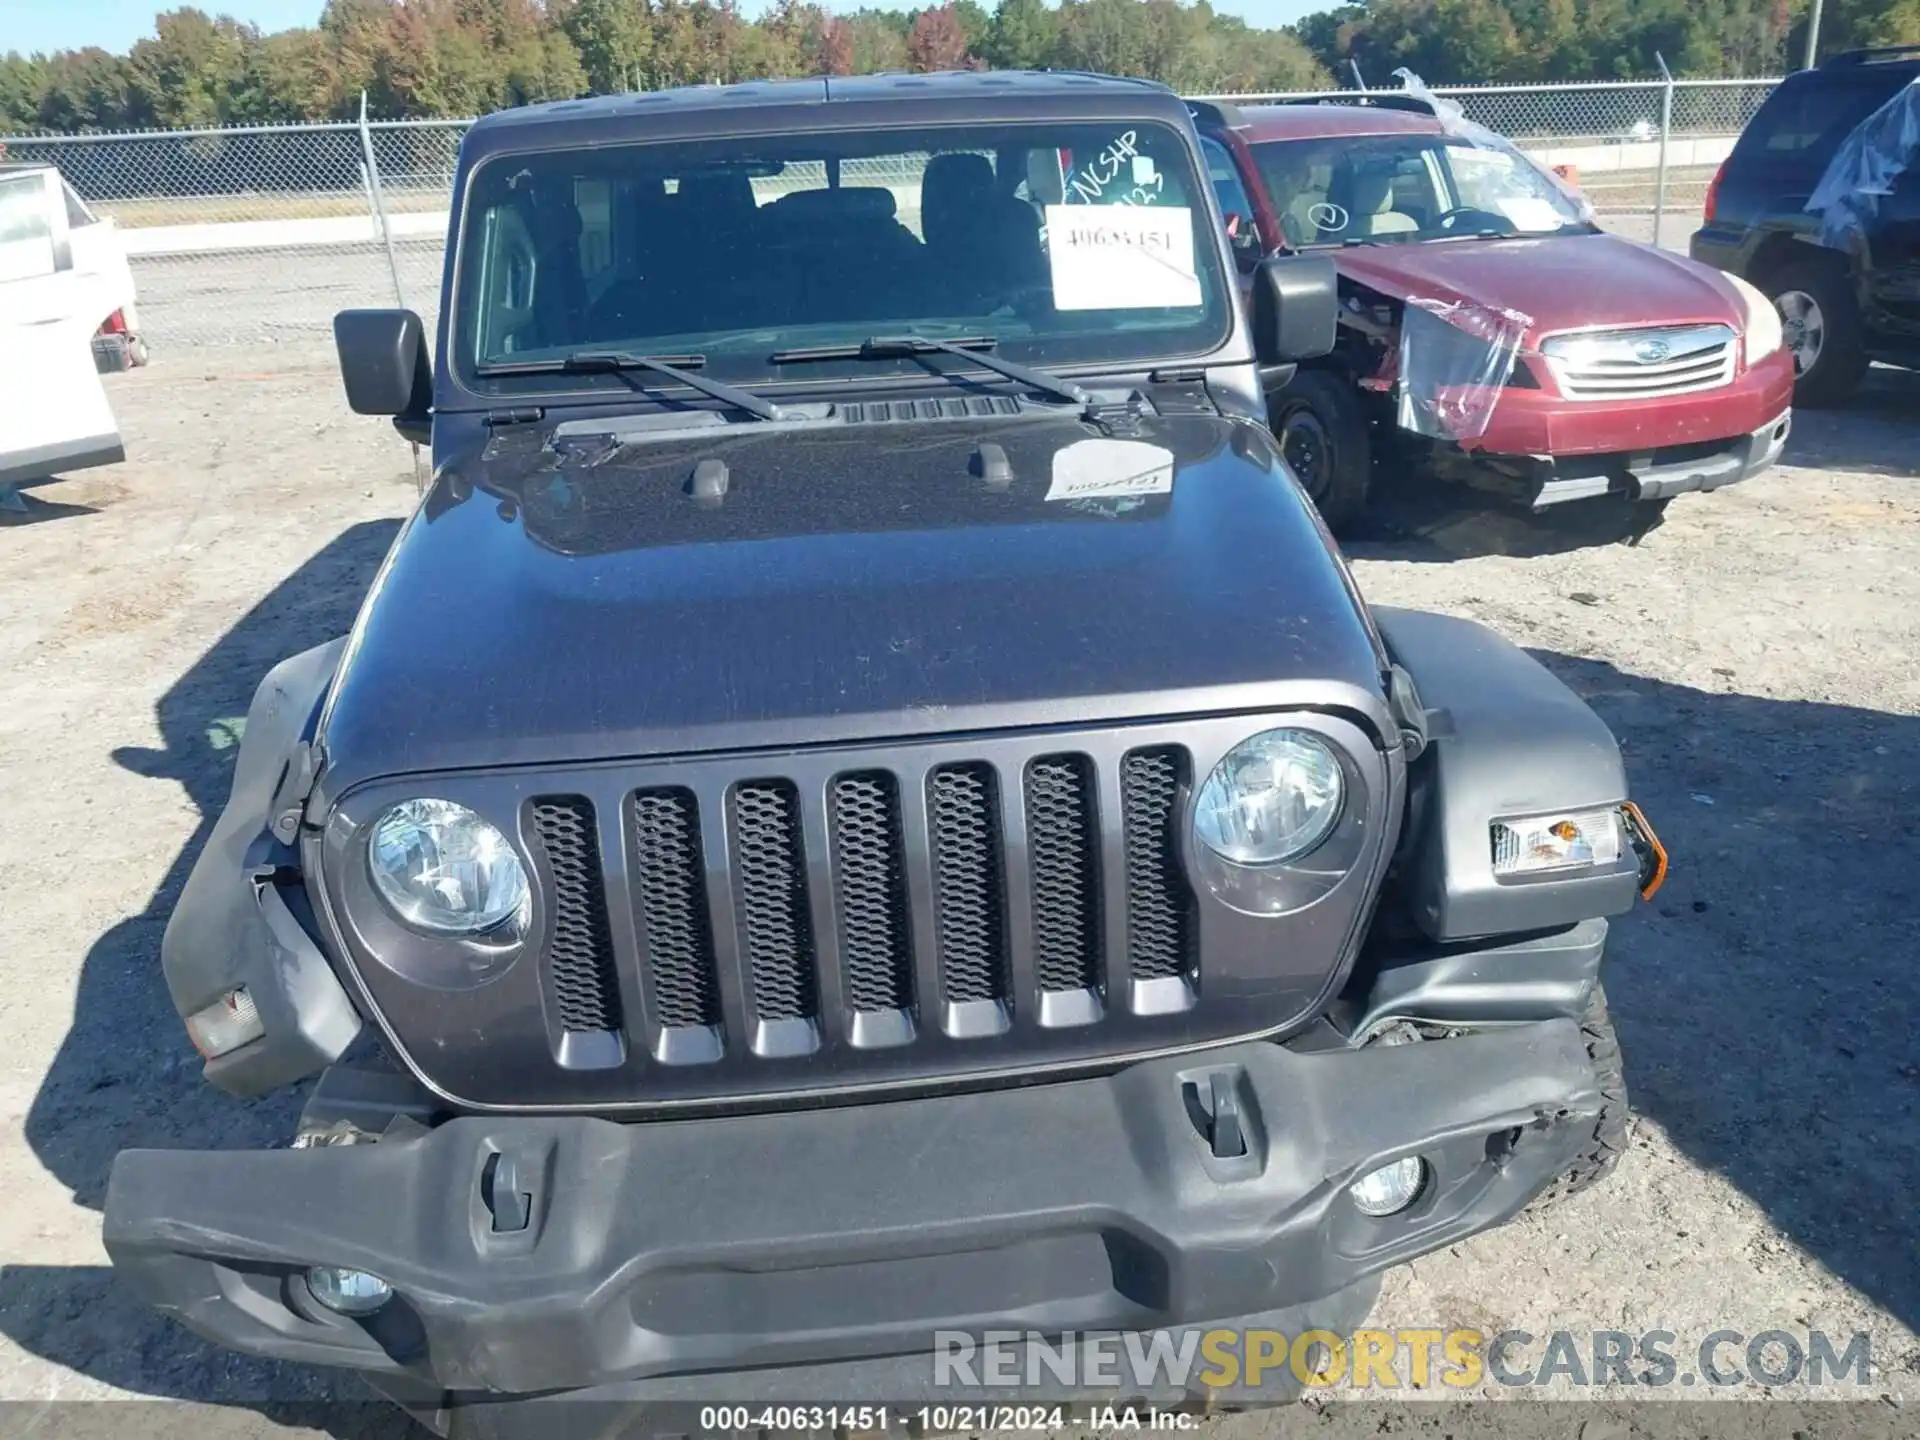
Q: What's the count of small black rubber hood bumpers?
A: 2